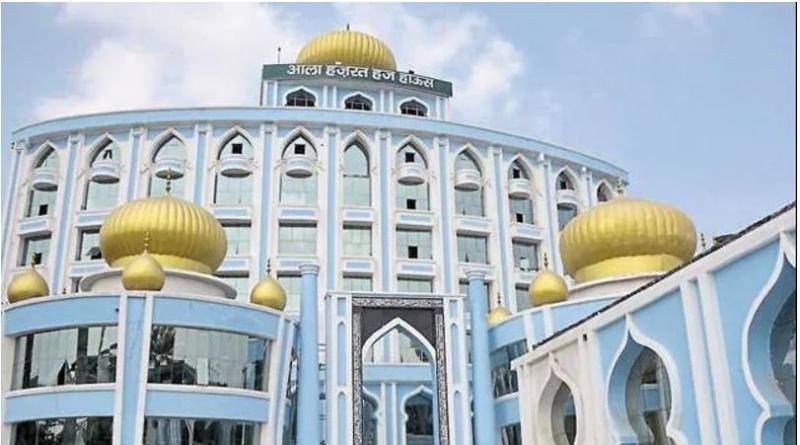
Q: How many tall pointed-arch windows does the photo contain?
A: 11